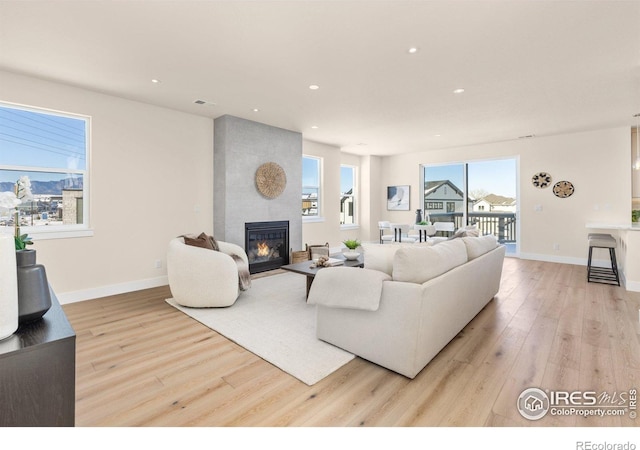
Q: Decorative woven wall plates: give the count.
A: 3